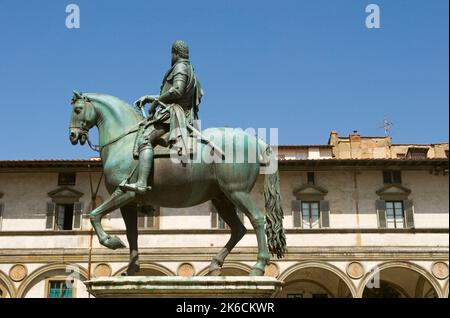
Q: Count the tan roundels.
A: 6